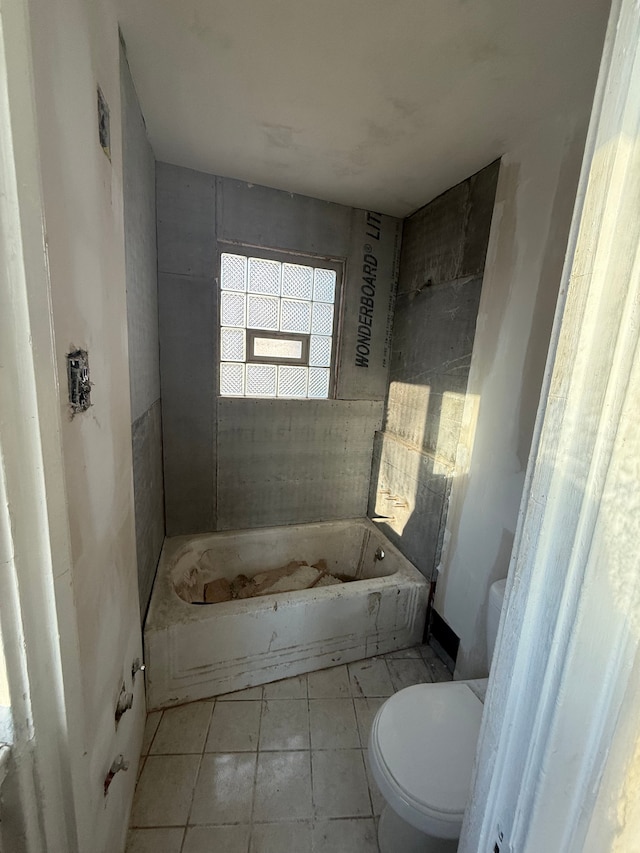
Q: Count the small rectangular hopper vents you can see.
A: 1